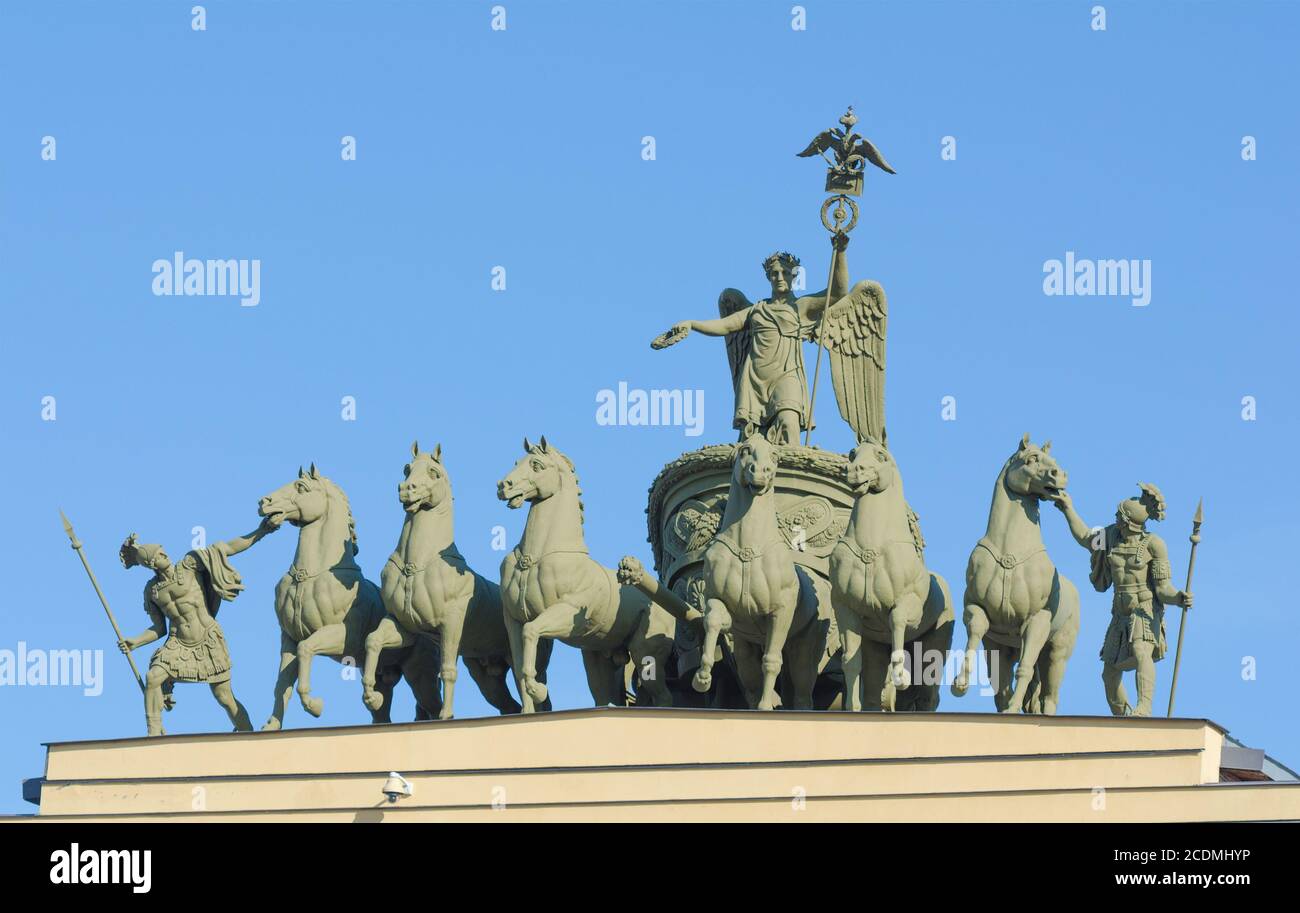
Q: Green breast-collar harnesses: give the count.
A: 6